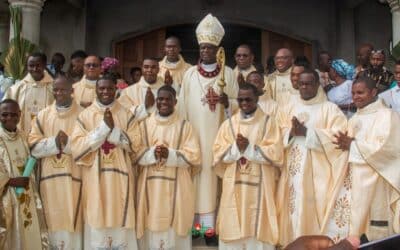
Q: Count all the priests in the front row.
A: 7